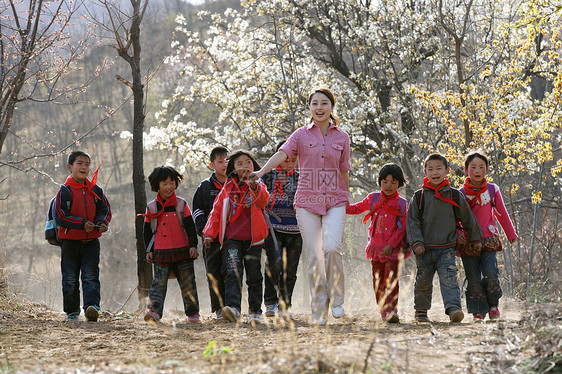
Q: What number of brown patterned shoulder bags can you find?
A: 0